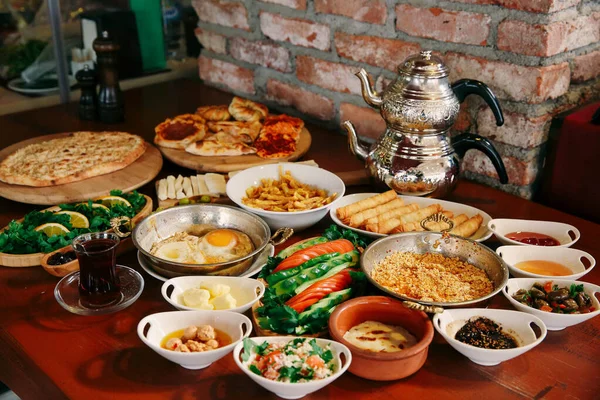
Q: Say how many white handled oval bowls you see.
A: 7